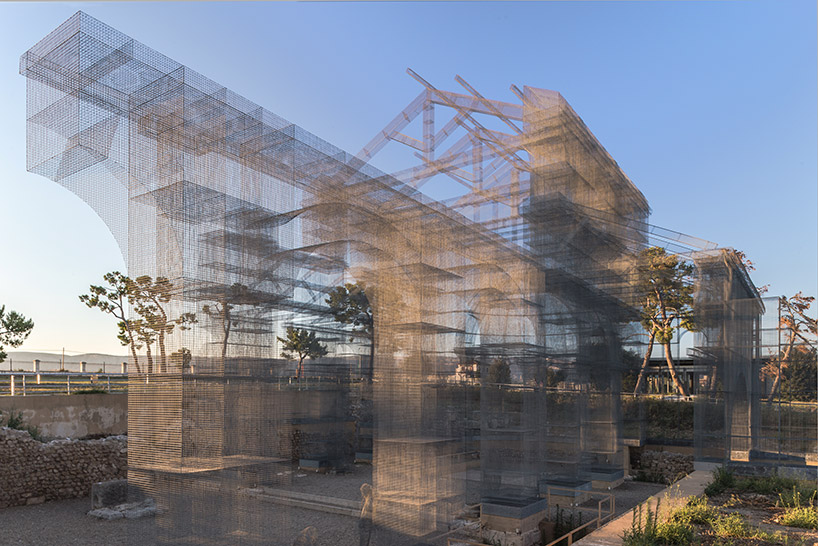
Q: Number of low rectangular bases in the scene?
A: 5